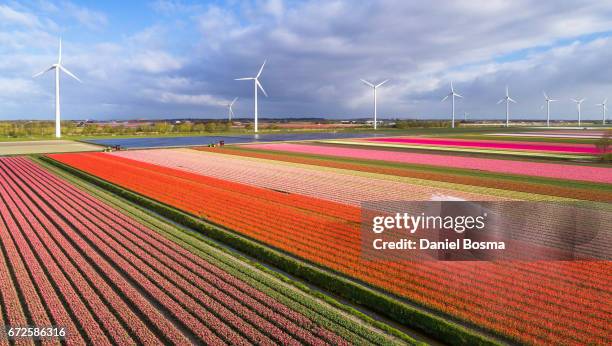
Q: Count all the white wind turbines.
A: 9